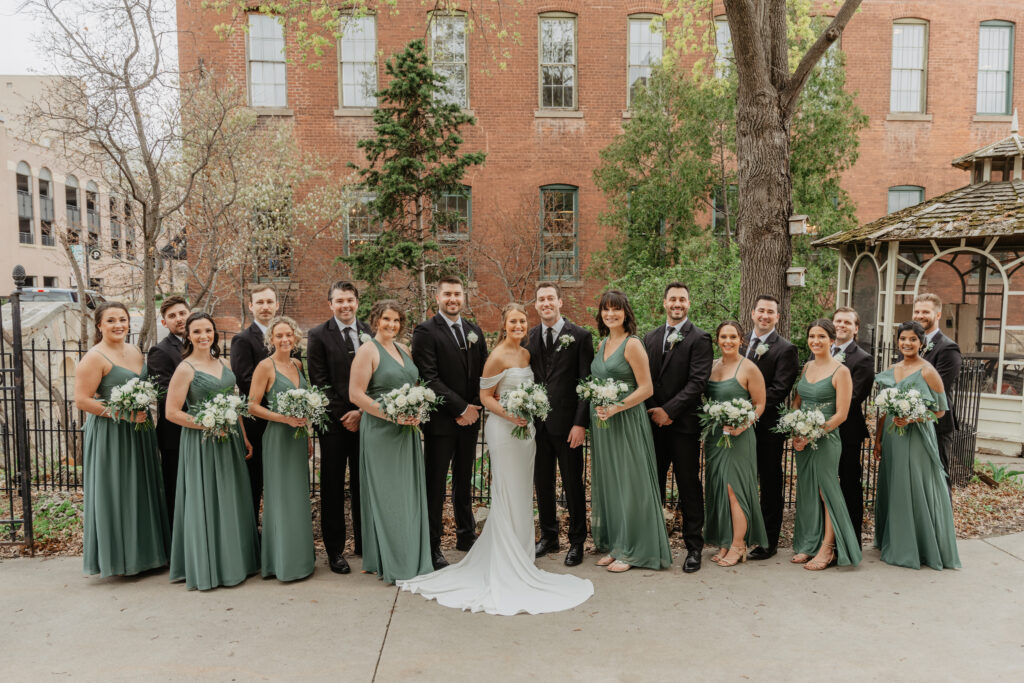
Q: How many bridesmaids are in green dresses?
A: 8